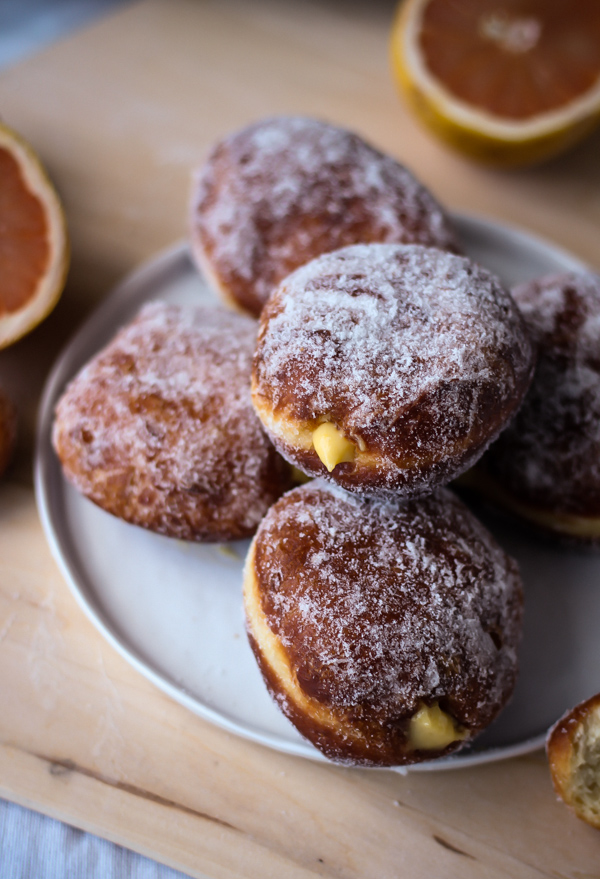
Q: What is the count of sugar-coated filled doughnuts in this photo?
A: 5